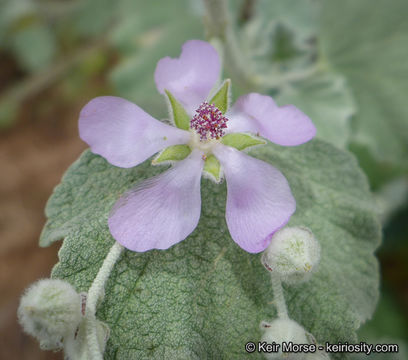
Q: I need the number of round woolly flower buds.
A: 3